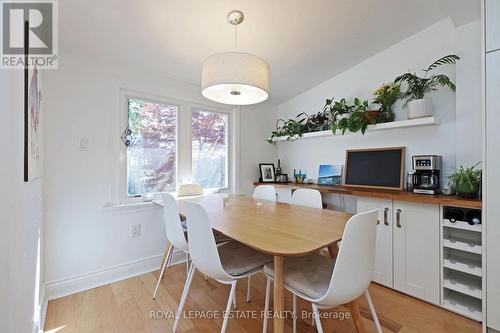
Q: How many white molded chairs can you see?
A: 6